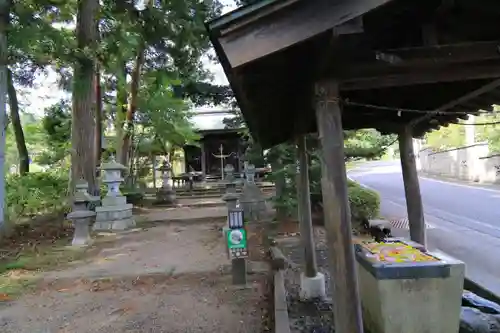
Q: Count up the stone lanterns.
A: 5